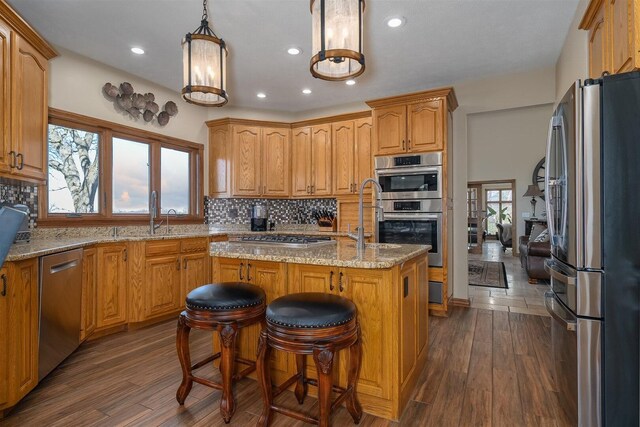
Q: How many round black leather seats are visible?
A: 2